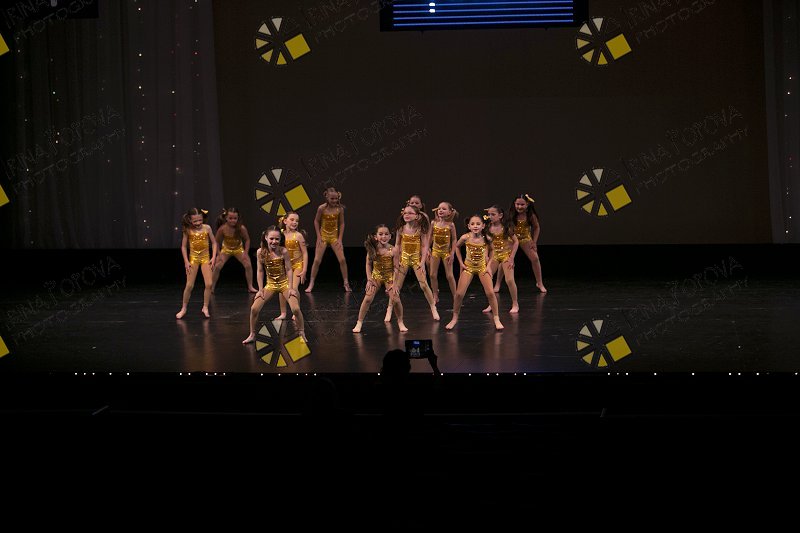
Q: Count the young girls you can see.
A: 12